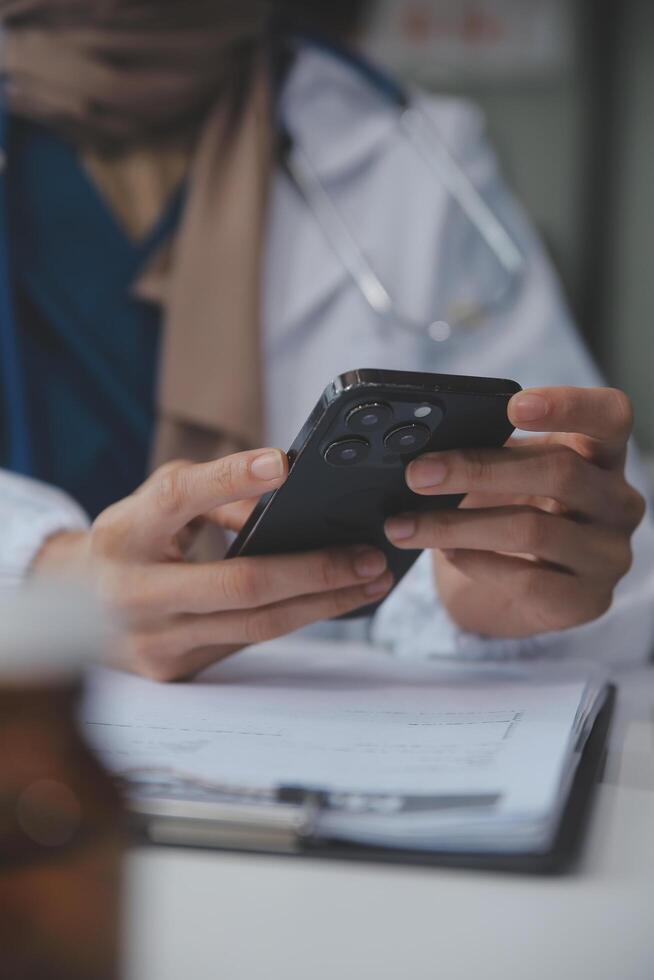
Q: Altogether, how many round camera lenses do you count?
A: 3